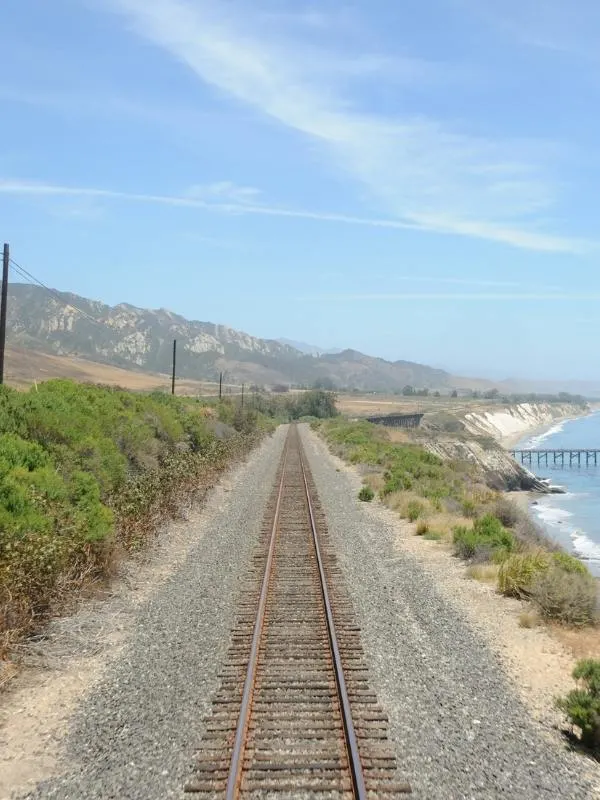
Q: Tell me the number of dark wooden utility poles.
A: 4